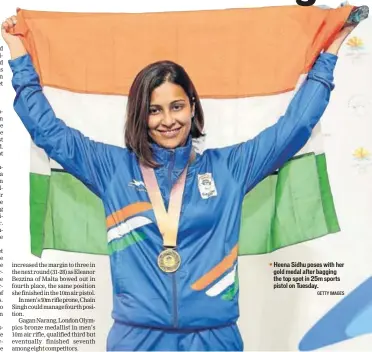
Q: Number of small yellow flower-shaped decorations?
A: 2